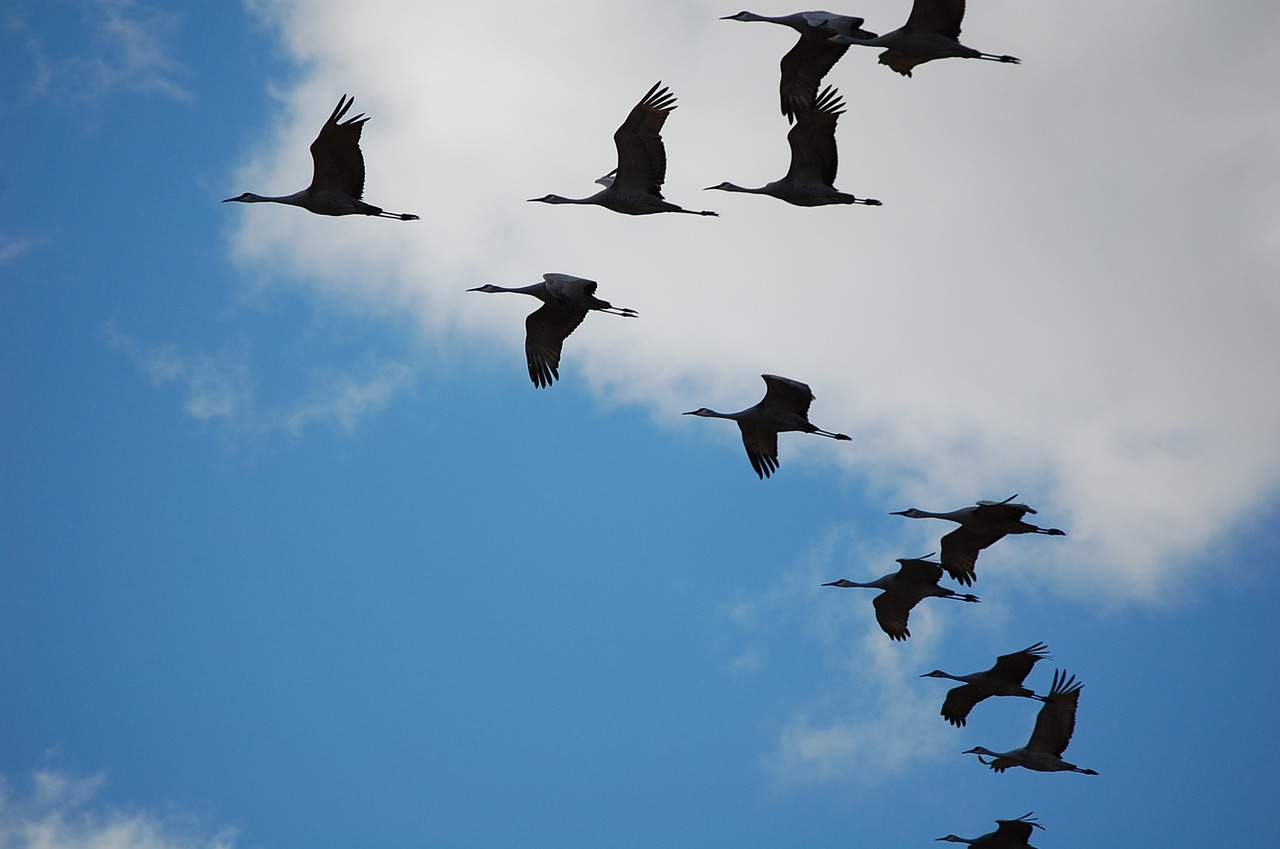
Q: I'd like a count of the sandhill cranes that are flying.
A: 12